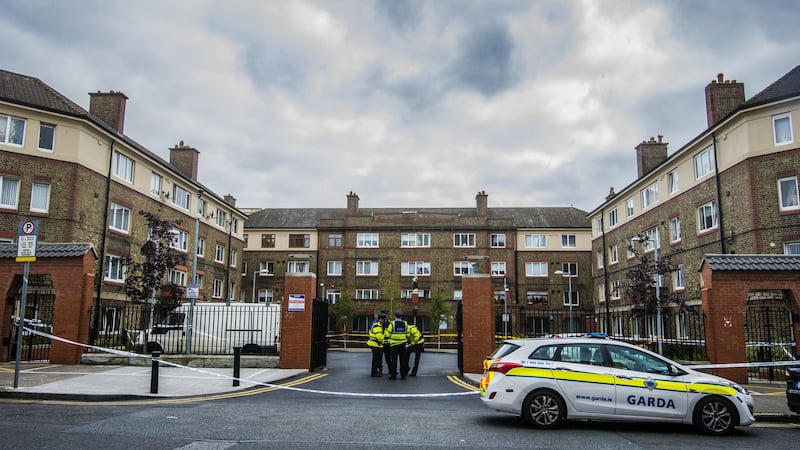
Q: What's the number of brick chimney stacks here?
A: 8